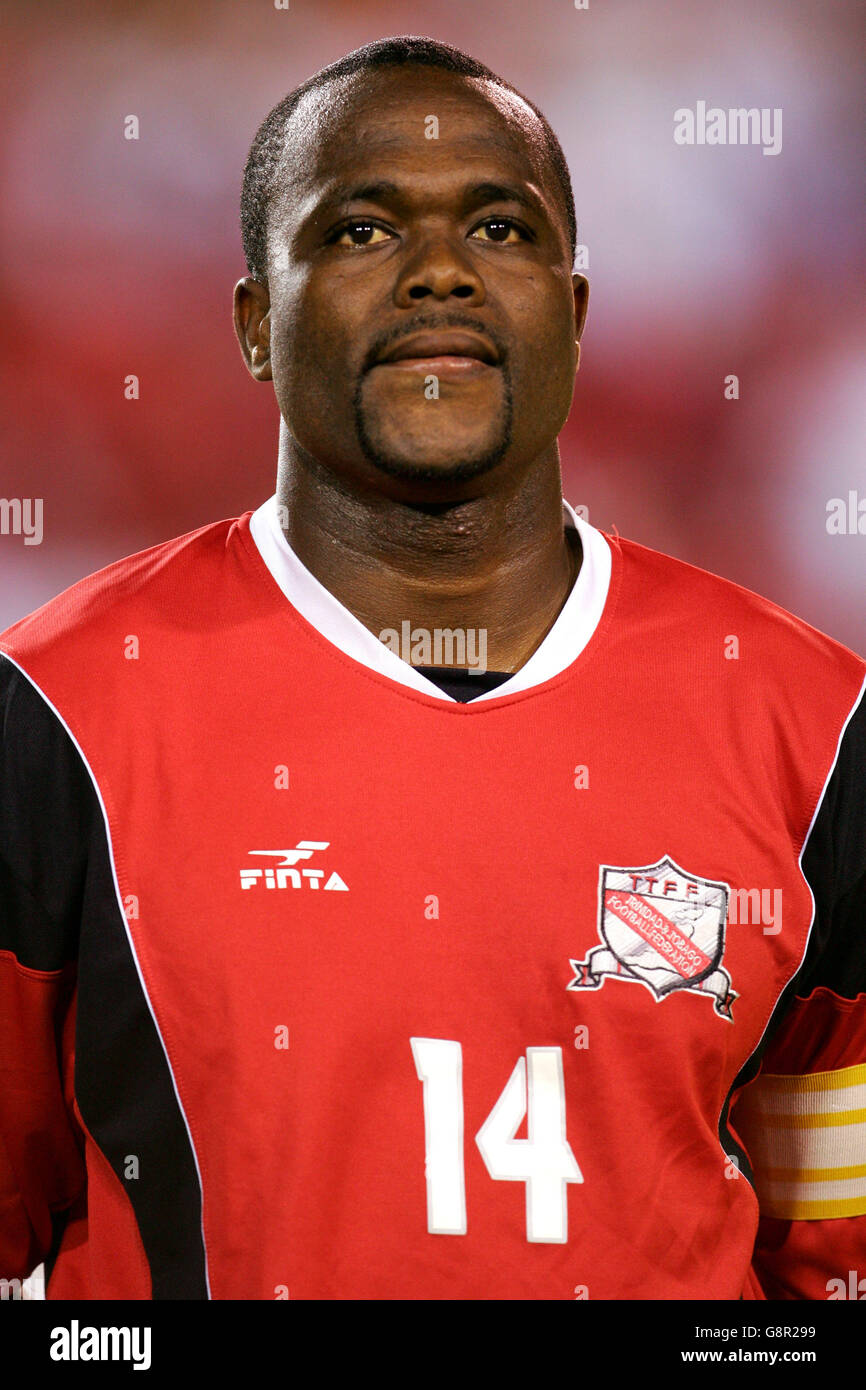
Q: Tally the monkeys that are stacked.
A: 0